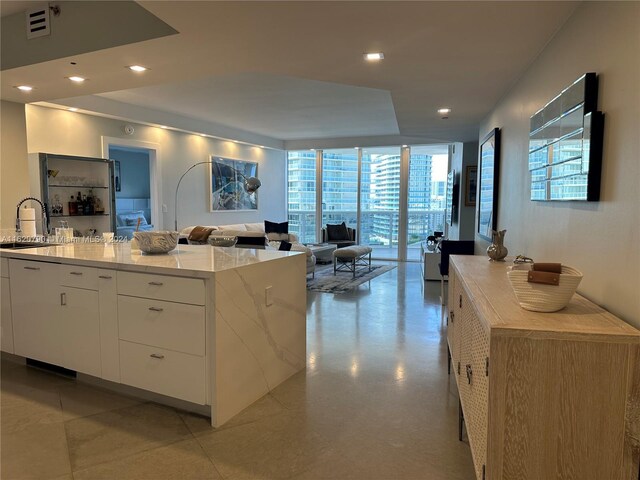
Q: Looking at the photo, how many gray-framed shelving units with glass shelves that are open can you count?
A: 1